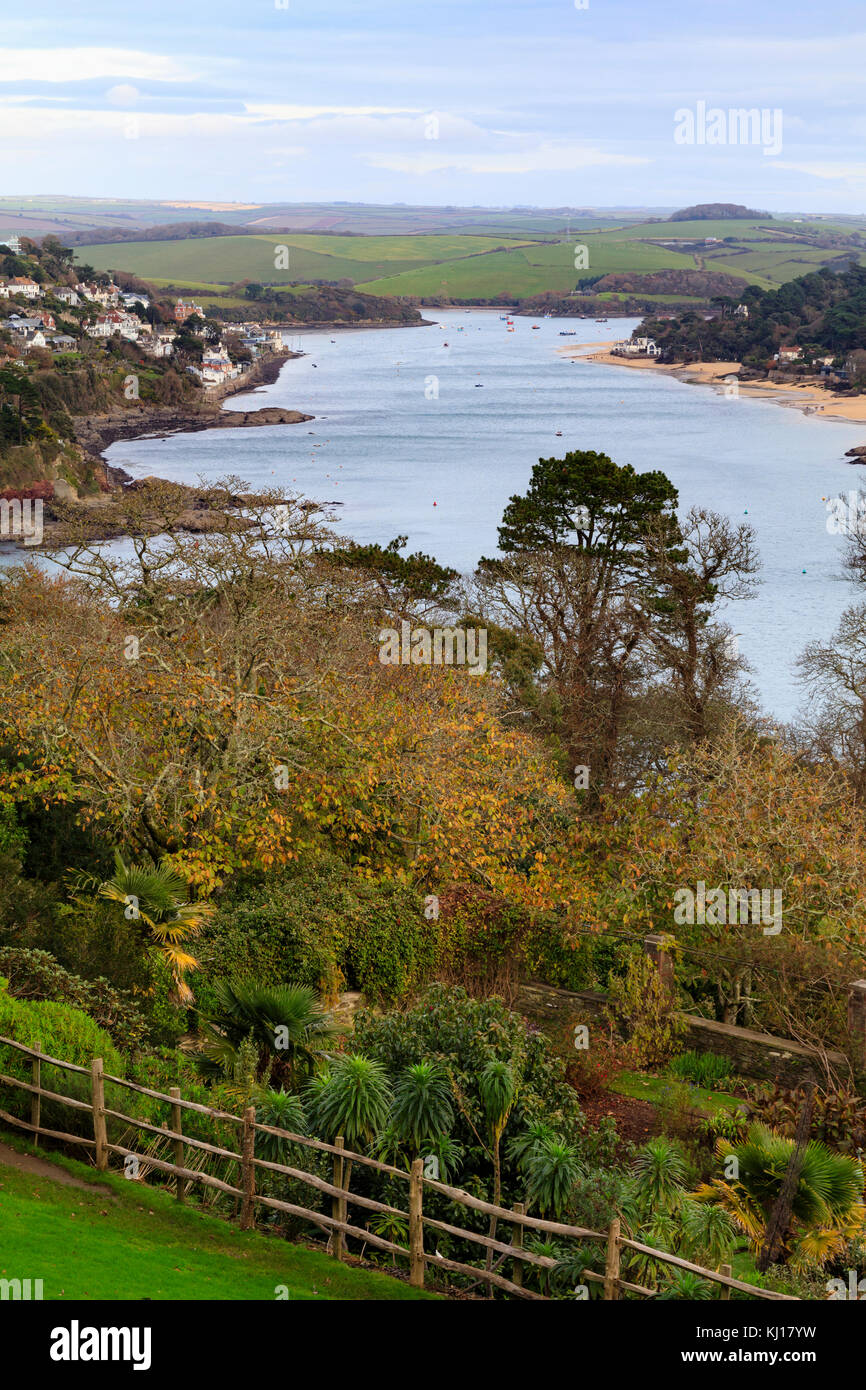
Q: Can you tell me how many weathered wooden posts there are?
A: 9